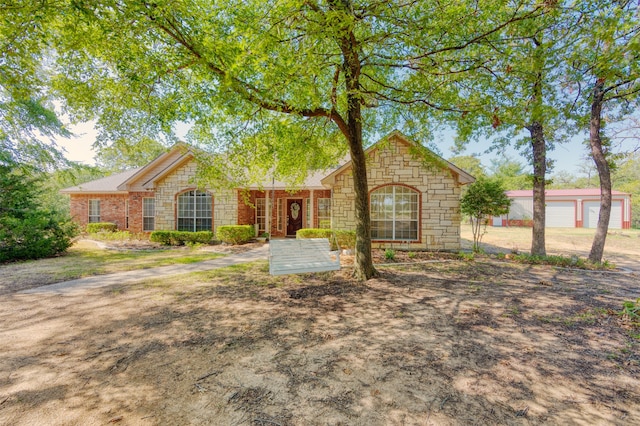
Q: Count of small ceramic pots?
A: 0